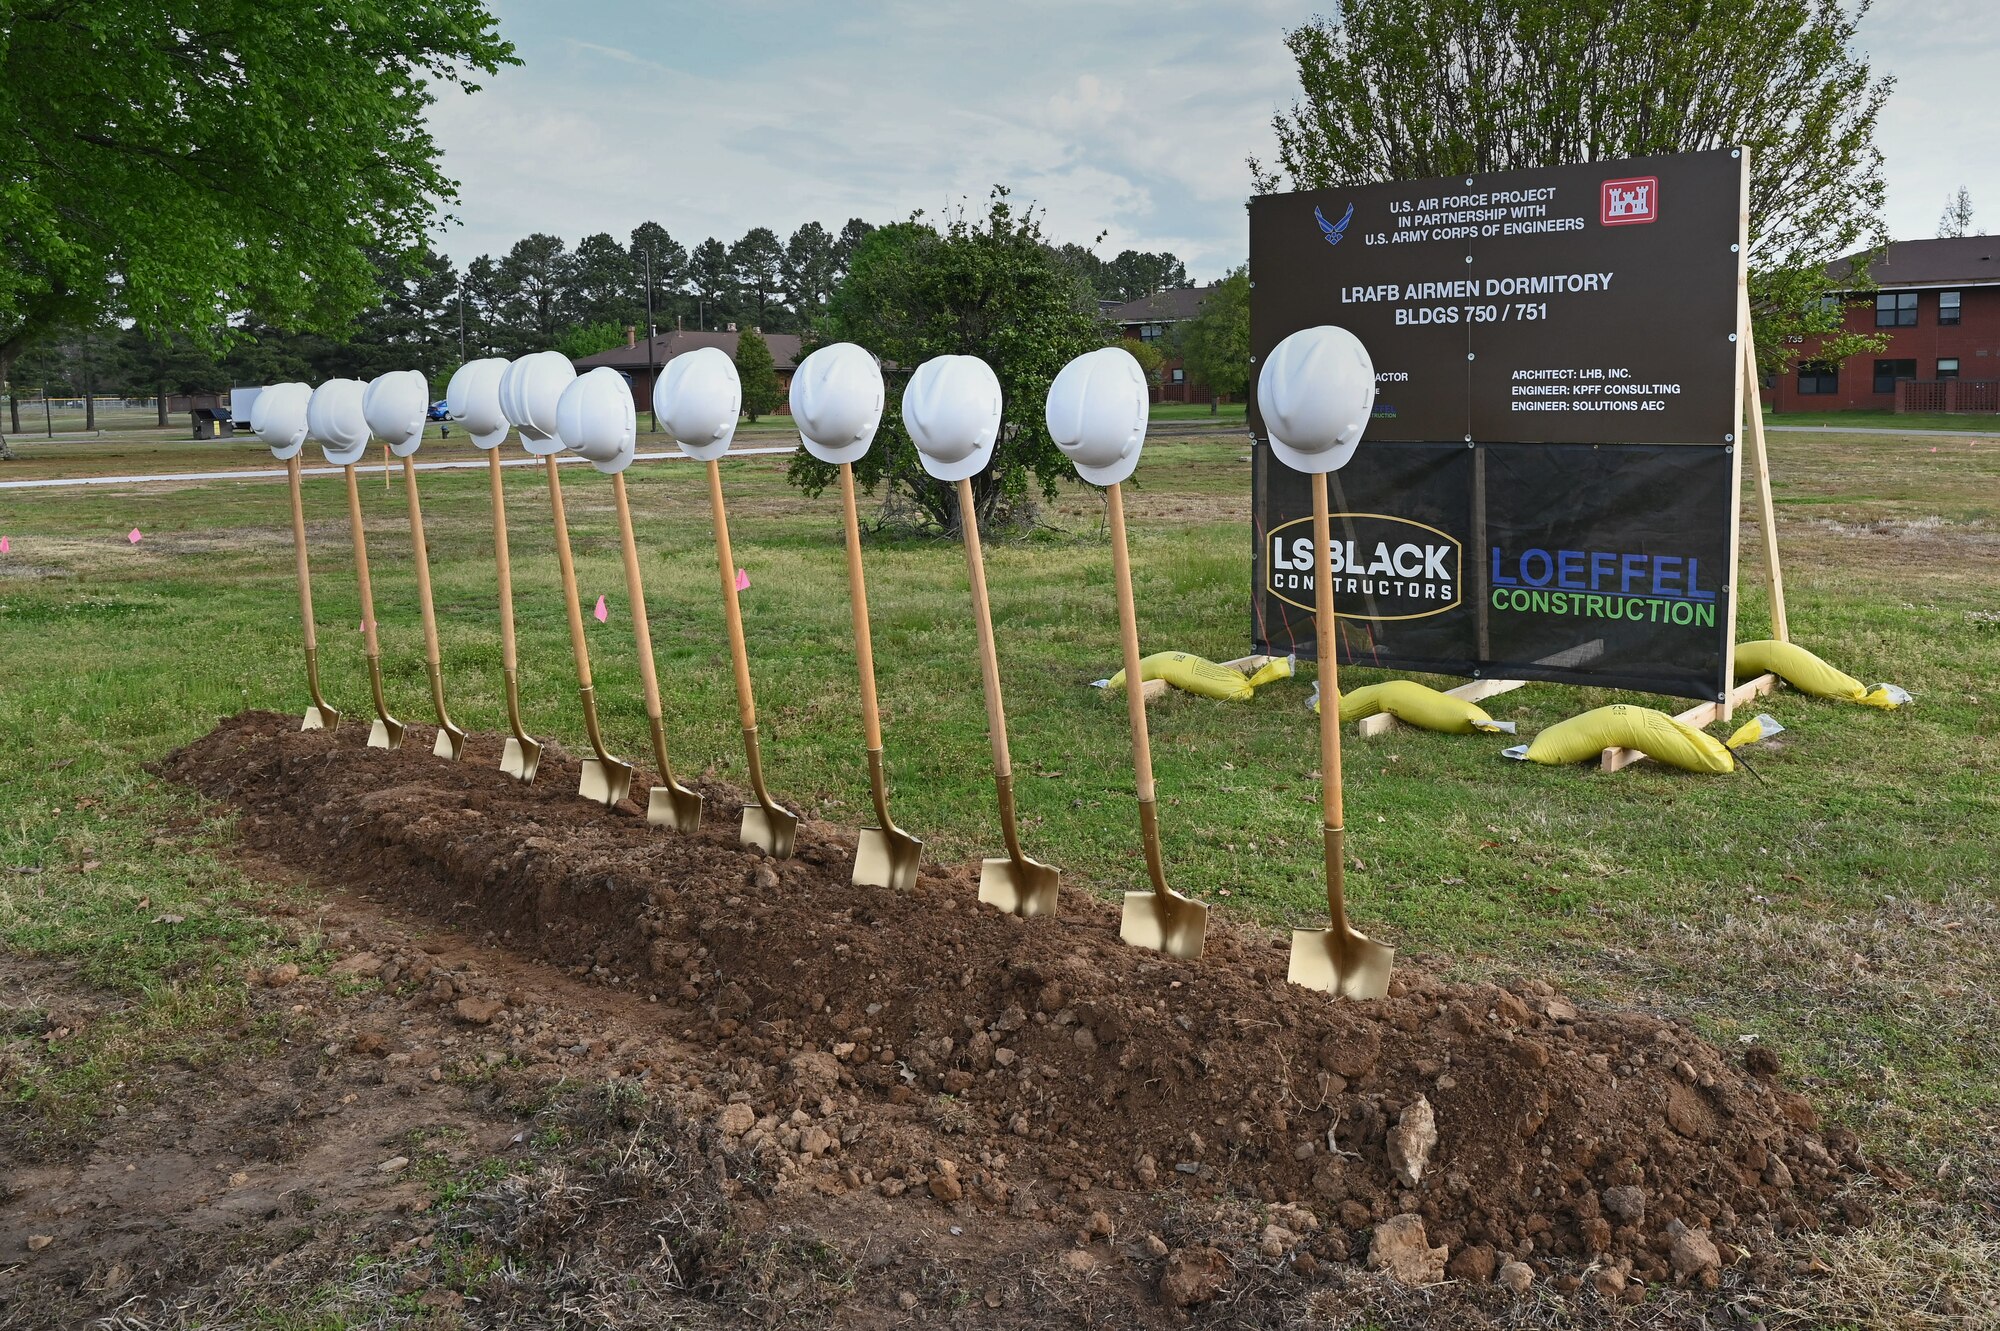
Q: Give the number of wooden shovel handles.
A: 11